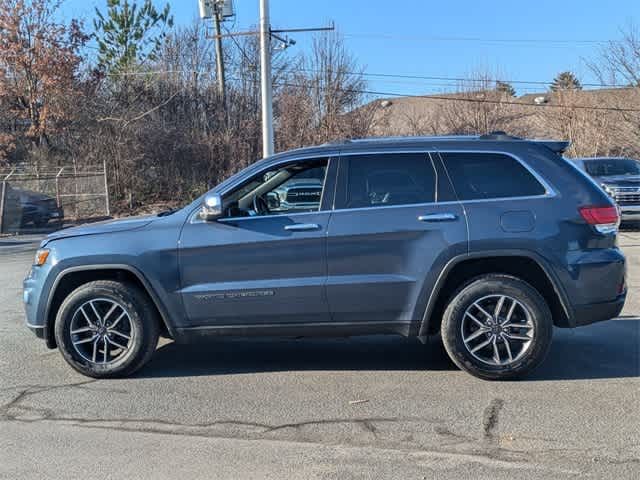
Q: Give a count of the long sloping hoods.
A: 1